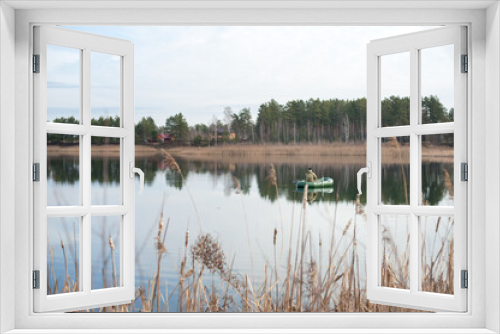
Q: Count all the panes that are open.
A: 2